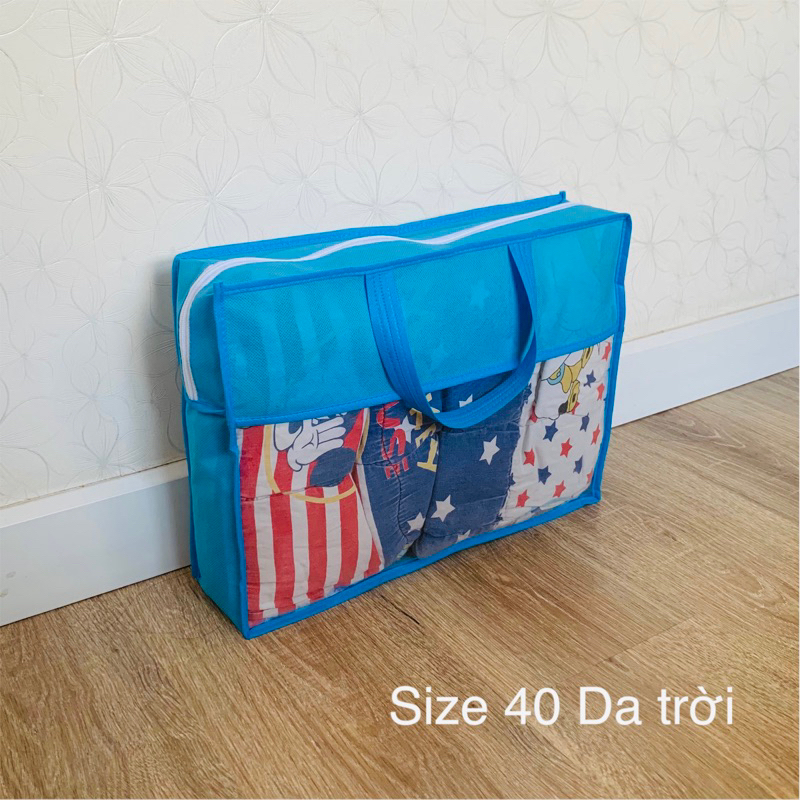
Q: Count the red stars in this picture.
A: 10